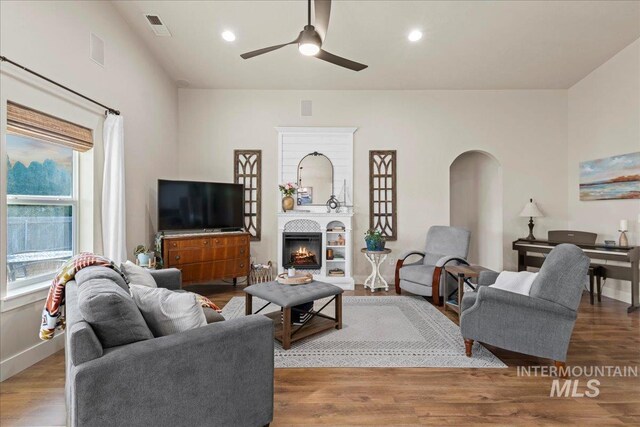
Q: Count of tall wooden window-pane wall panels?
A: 2